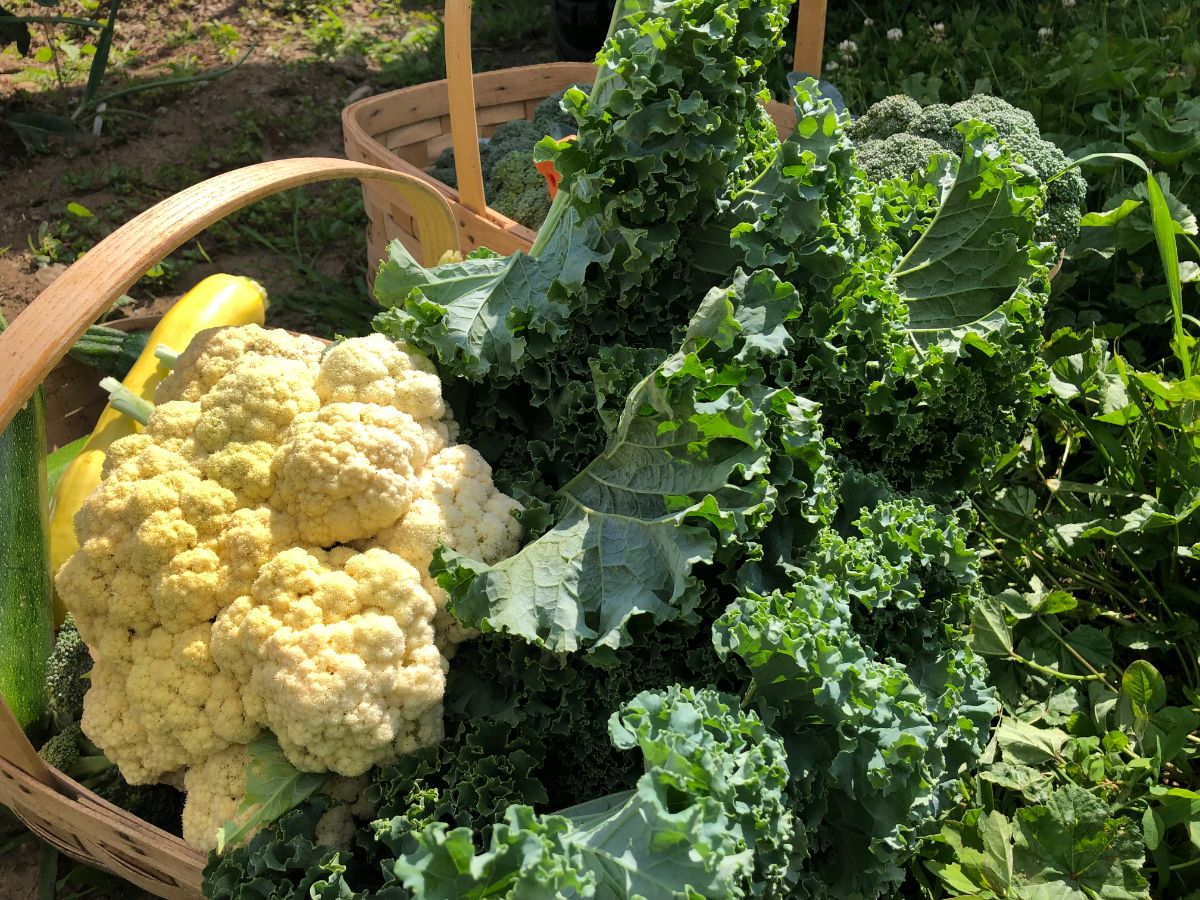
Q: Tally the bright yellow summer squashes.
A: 1